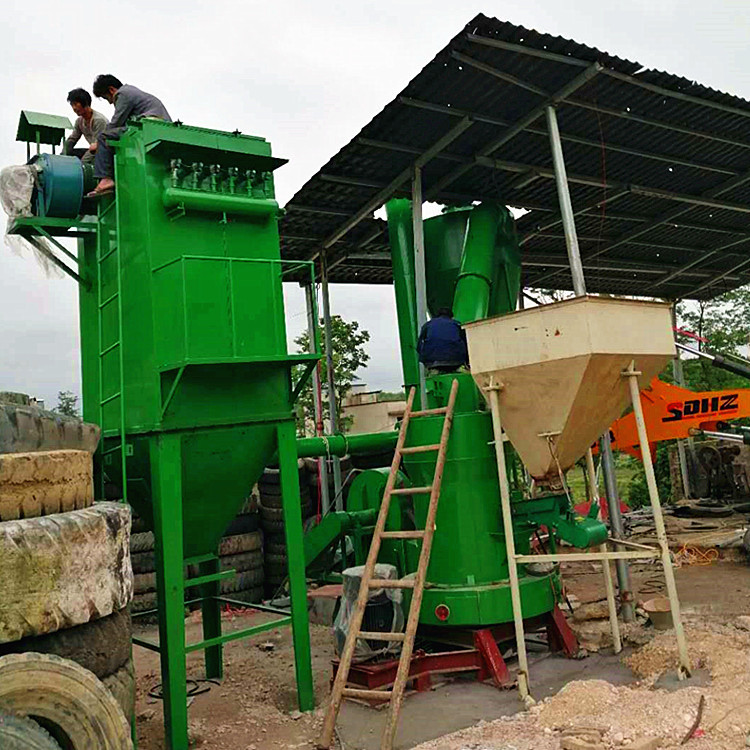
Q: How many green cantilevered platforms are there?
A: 2